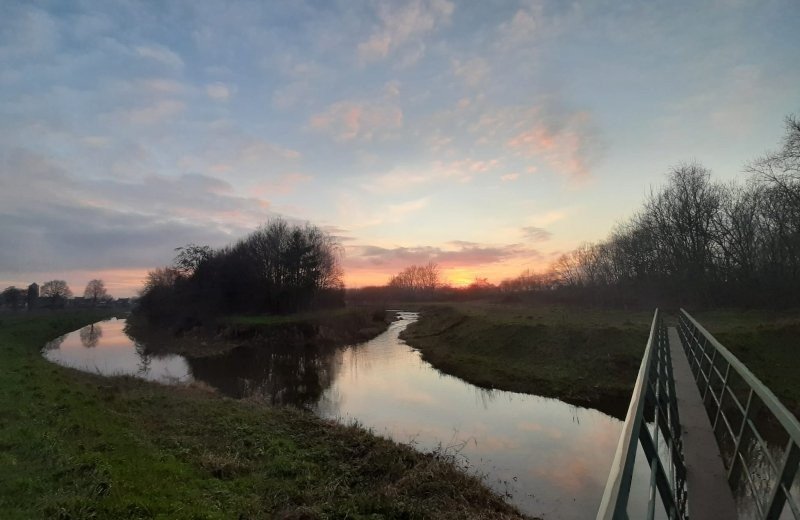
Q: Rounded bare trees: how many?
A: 2